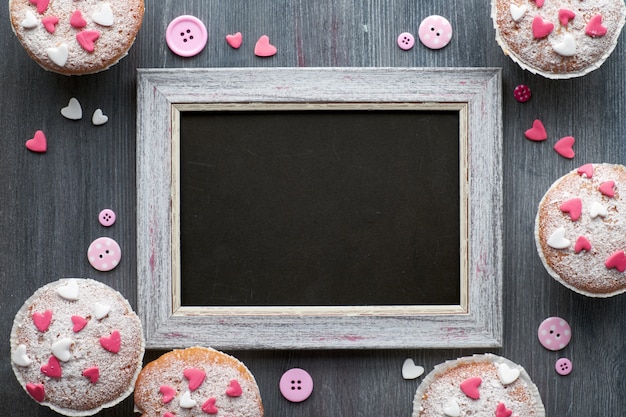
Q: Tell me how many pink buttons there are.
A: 9